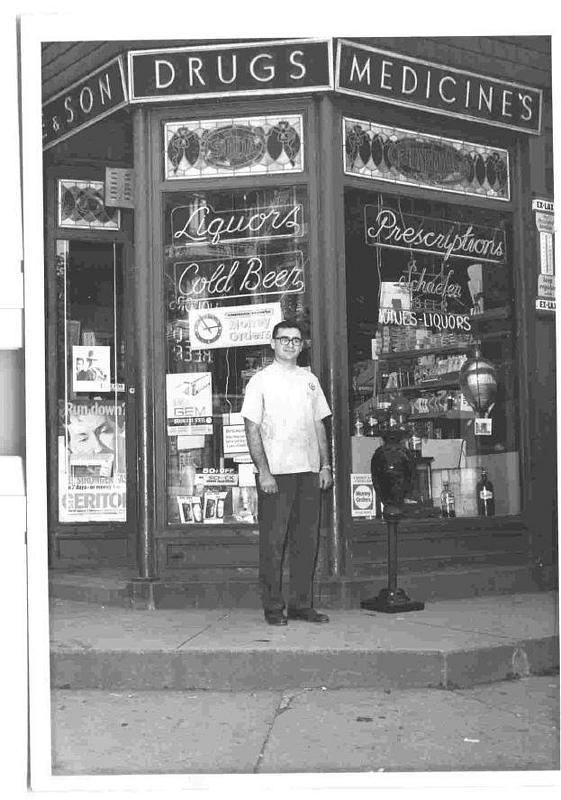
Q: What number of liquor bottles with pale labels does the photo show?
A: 2